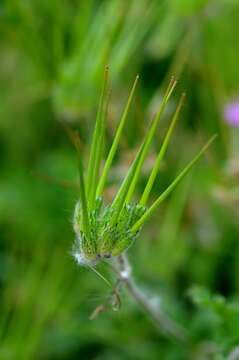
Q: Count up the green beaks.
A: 8